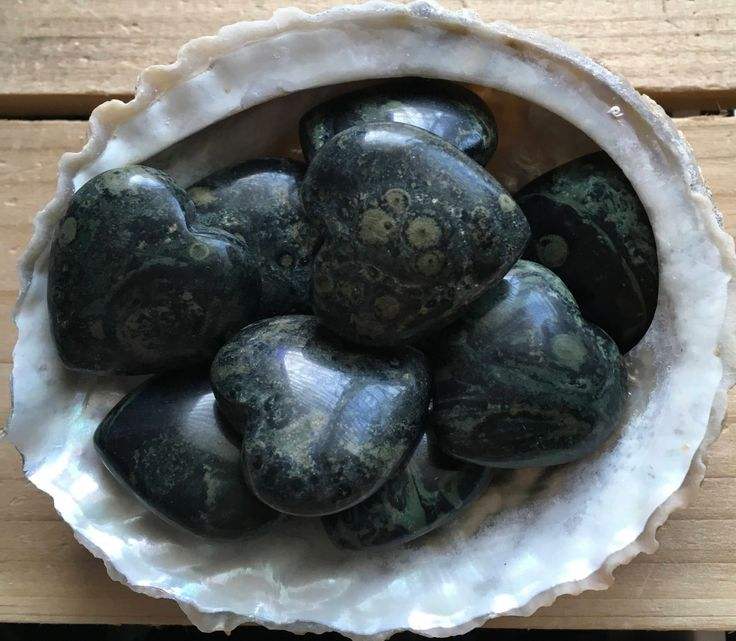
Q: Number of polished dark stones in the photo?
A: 9